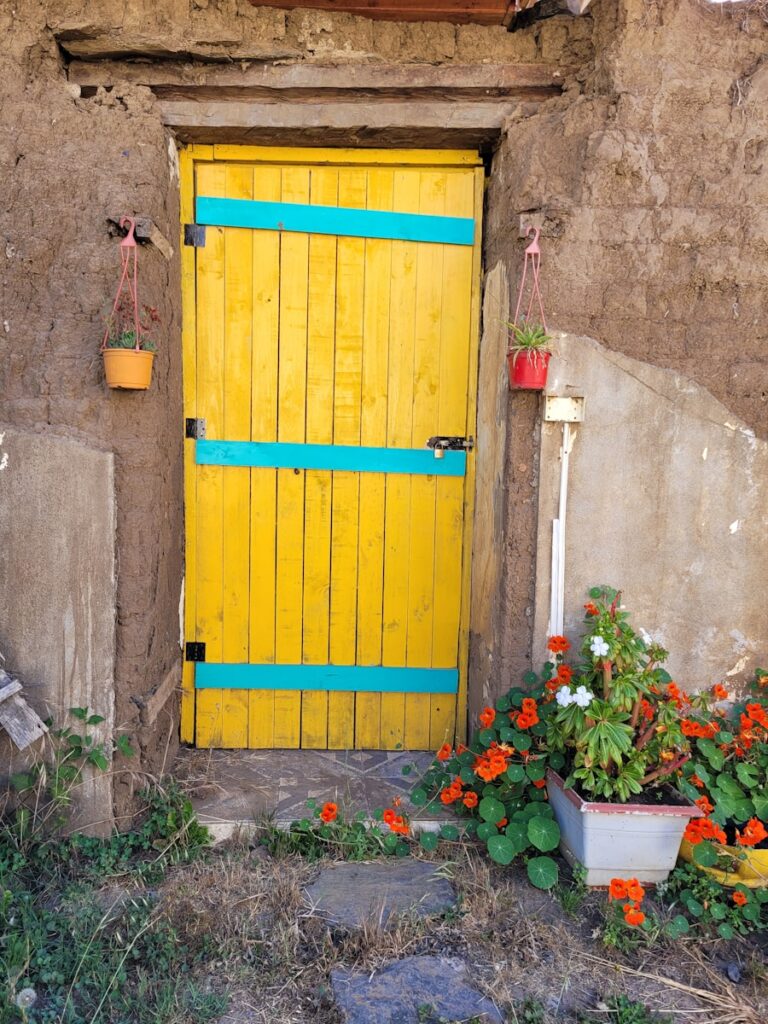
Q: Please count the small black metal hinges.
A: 3